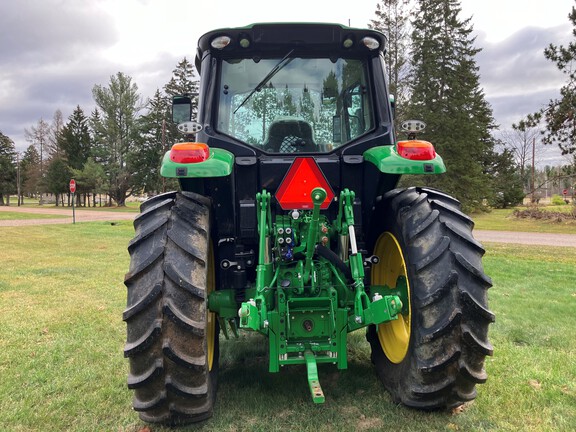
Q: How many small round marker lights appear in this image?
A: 2